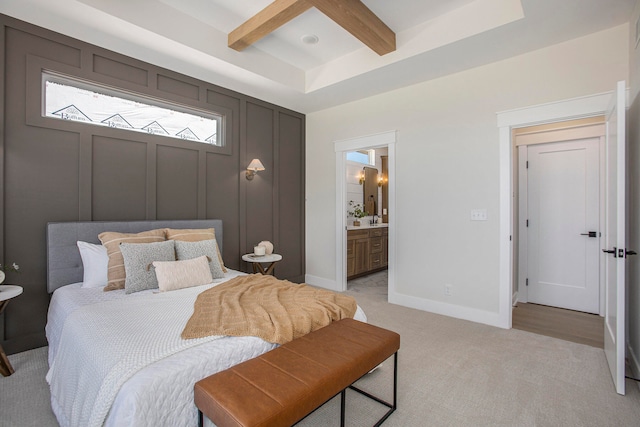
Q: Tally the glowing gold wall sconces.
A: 2